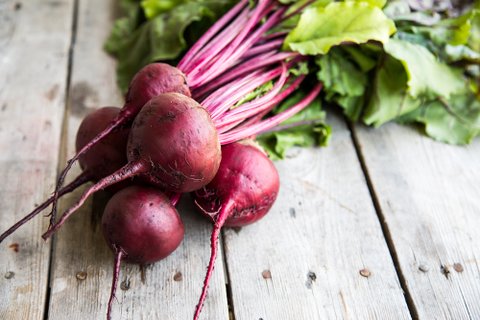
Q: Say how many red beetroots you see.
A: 5